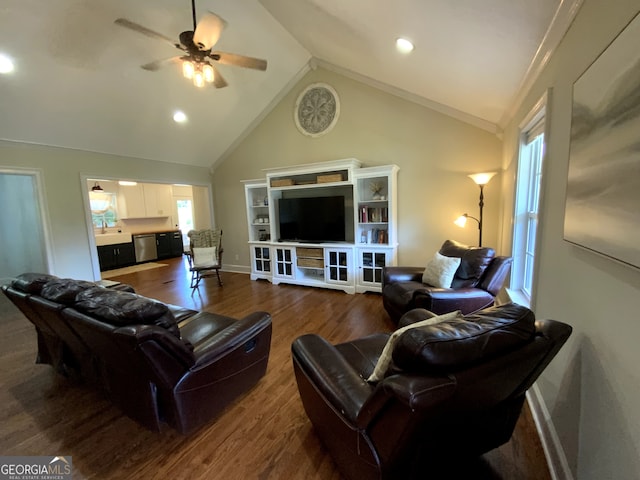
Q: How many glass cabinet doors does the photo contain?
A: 4